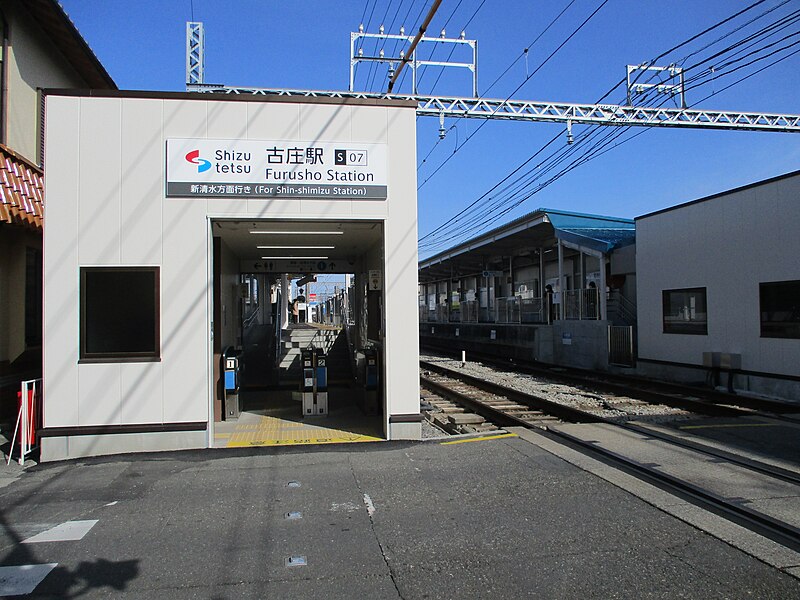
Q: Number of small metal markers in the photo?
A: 3